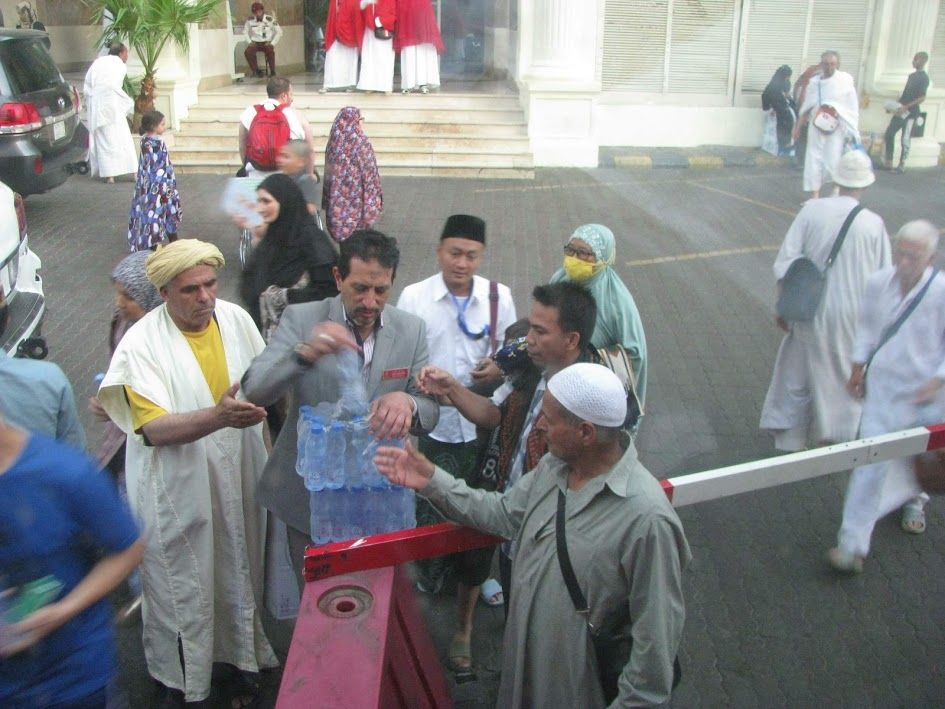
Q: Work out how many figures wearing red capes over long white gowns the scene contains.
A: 3